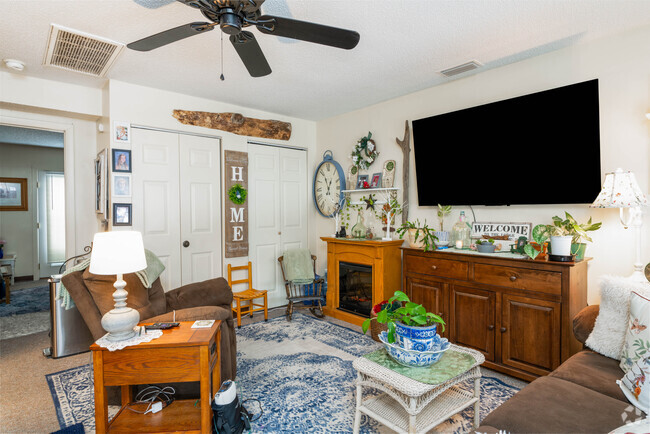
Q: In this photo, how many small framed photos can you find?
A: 6